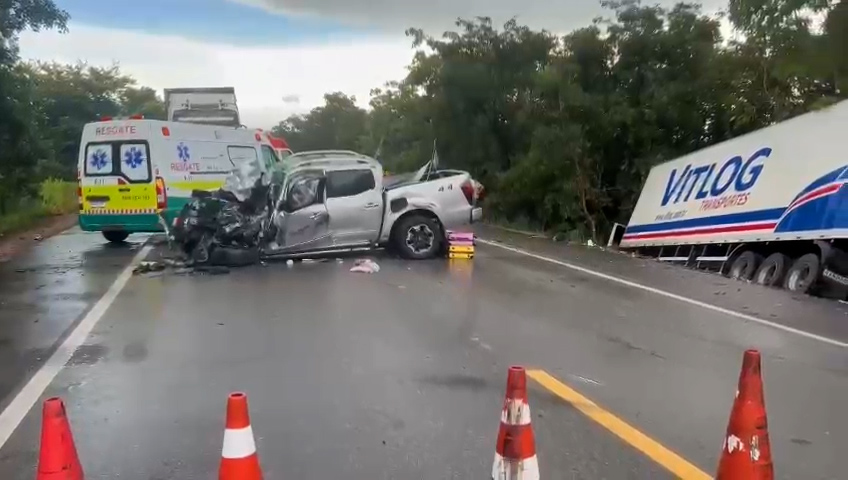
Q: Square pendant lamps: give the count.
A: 0